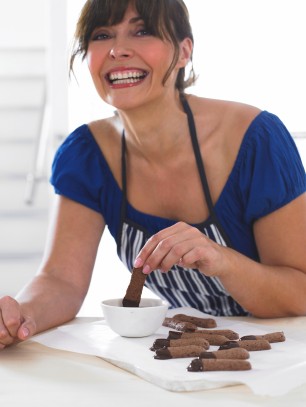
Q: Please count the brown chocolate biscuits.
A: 11